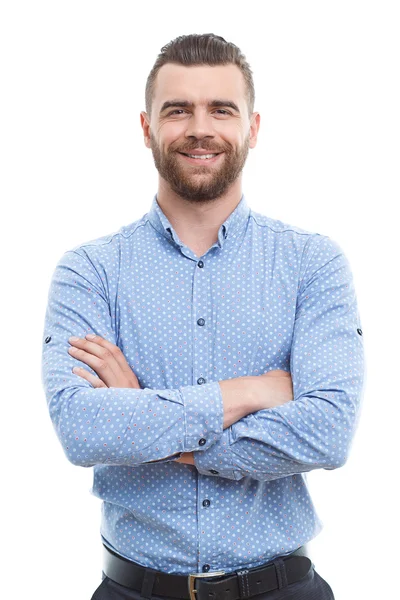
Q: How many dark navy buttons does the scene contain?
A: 9